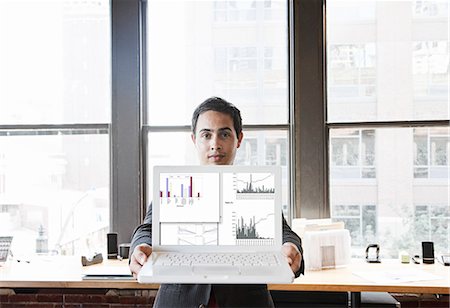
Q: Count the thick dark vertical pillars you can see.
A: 2